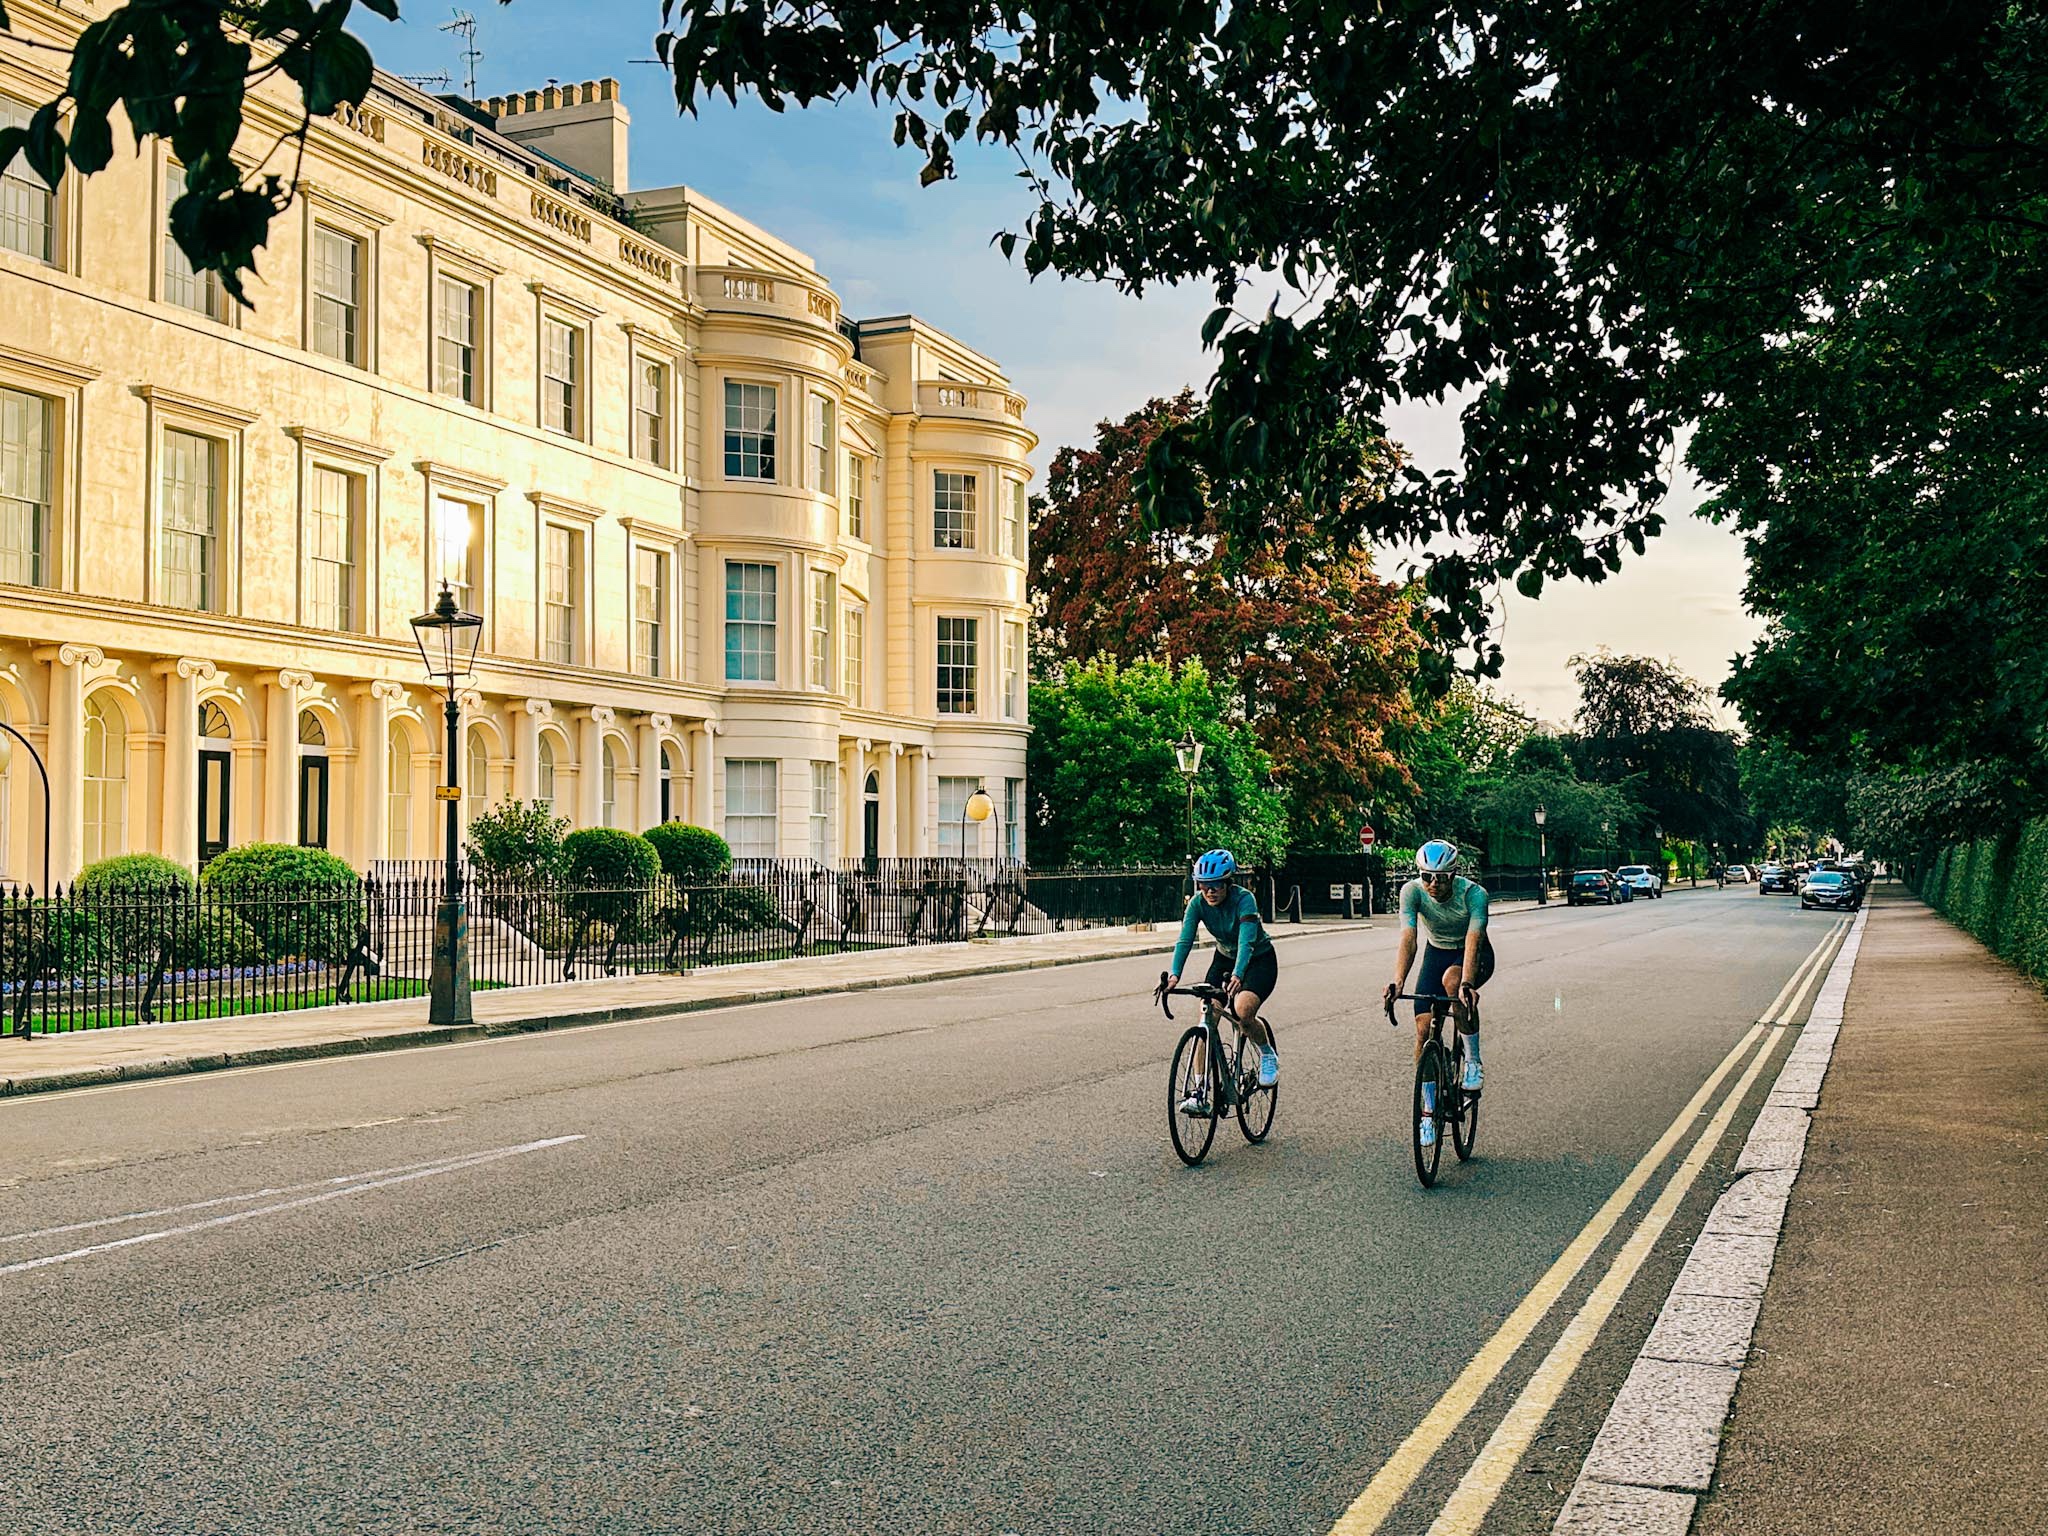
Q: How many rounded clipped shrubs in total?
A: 4